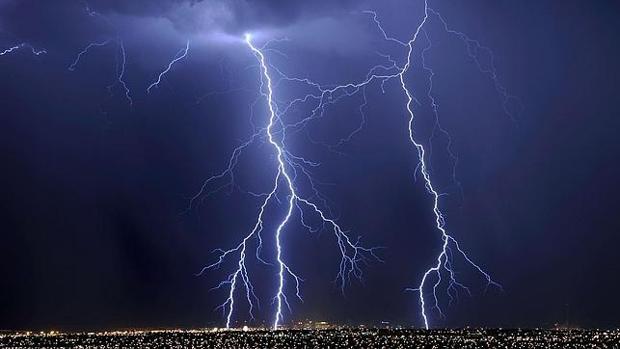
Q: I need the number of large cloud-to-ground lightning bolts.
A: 2